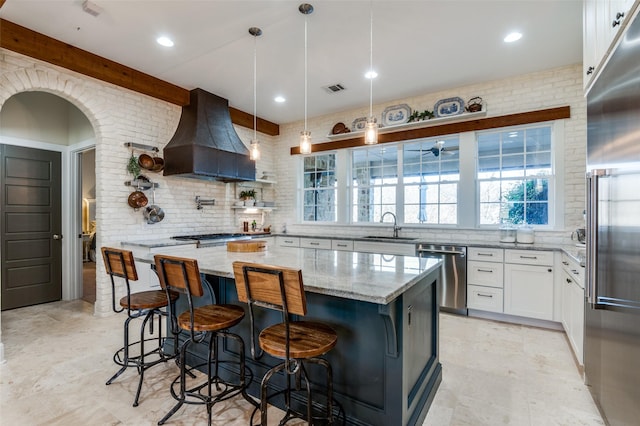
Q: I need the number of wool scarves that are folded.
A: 0